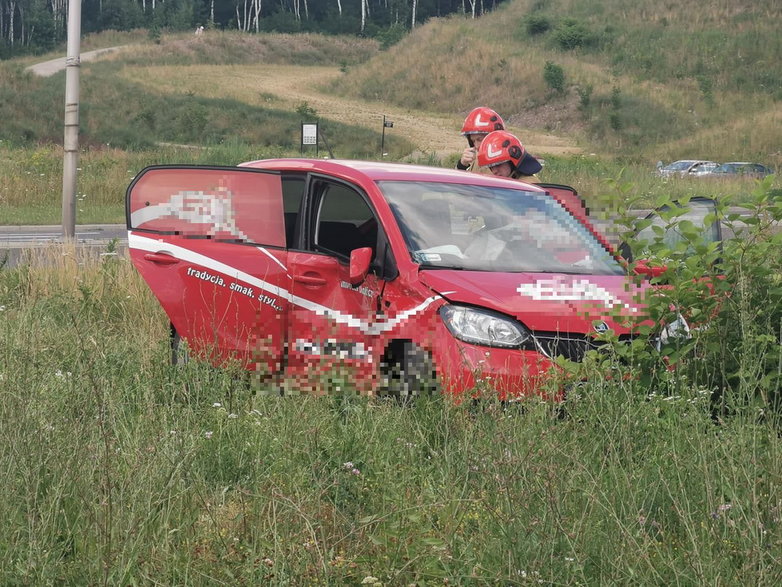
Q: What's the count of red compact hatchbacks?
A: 1